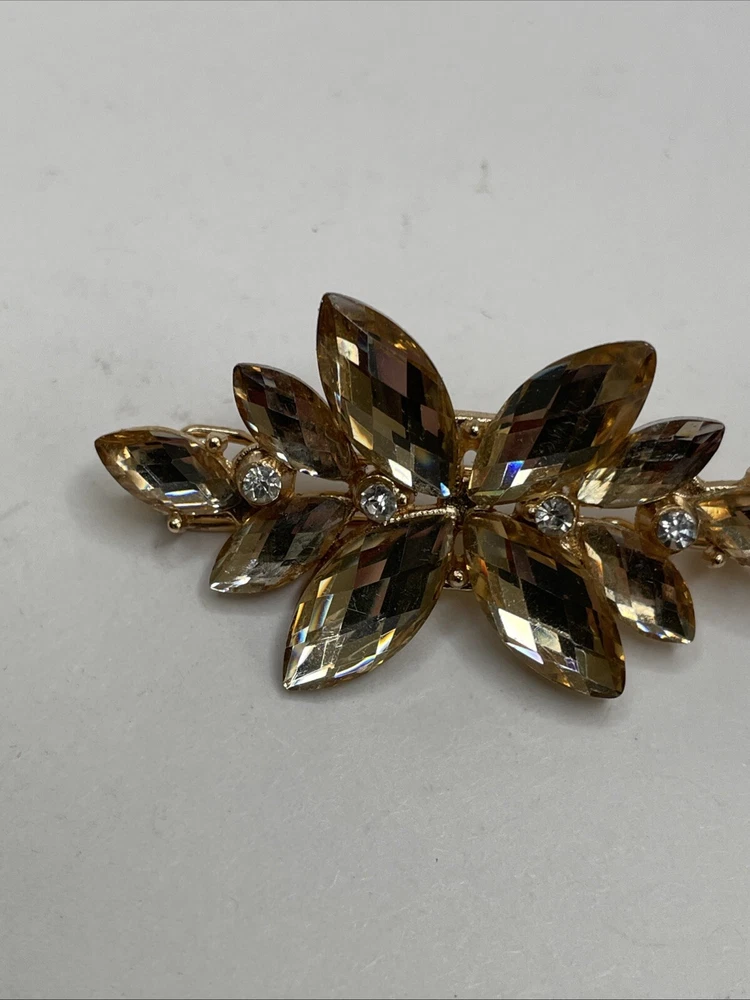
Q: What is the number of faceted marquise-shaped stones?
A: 10